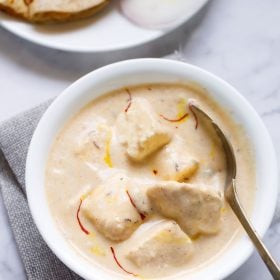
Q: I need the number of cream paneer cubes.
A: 5